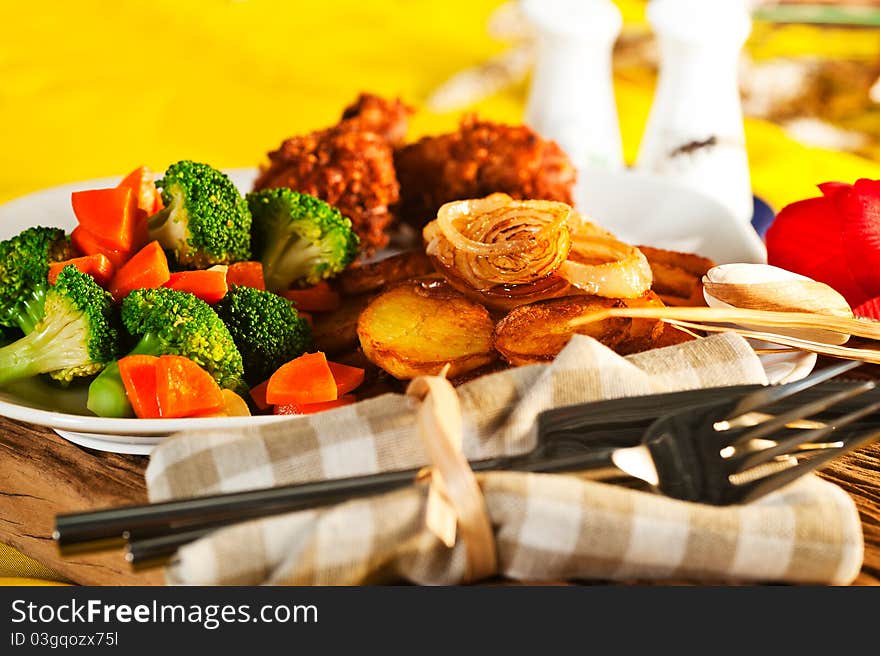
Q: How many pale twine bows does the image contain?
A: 1